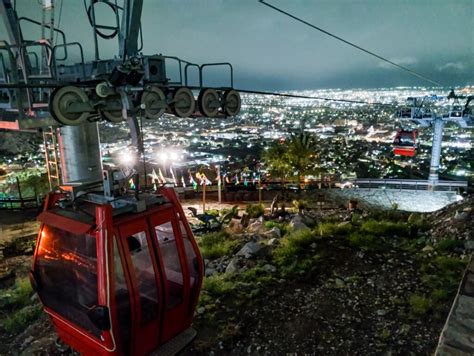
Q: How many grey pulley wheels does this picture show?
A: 6